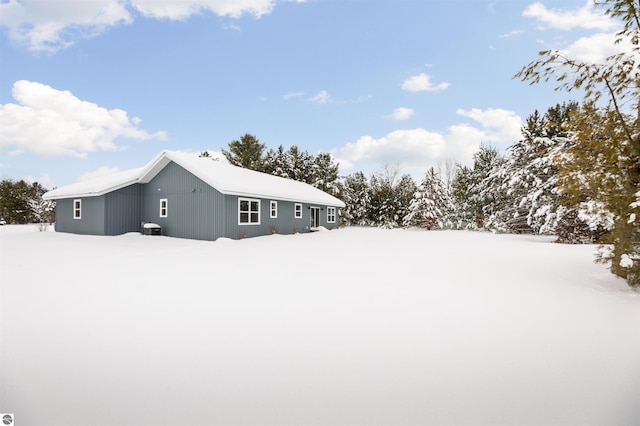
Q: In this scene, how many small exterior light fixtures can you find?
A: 2